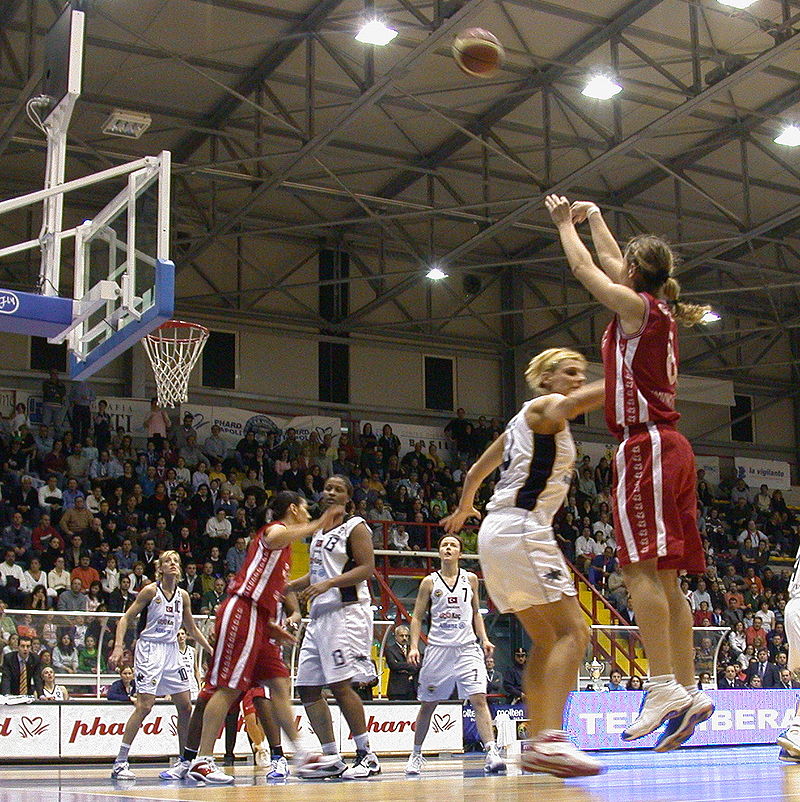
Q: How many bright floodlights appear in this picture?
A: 6